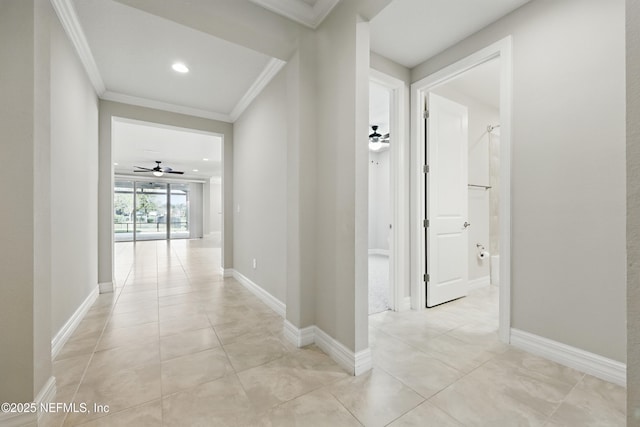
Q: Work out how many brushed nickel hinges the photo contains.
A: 4